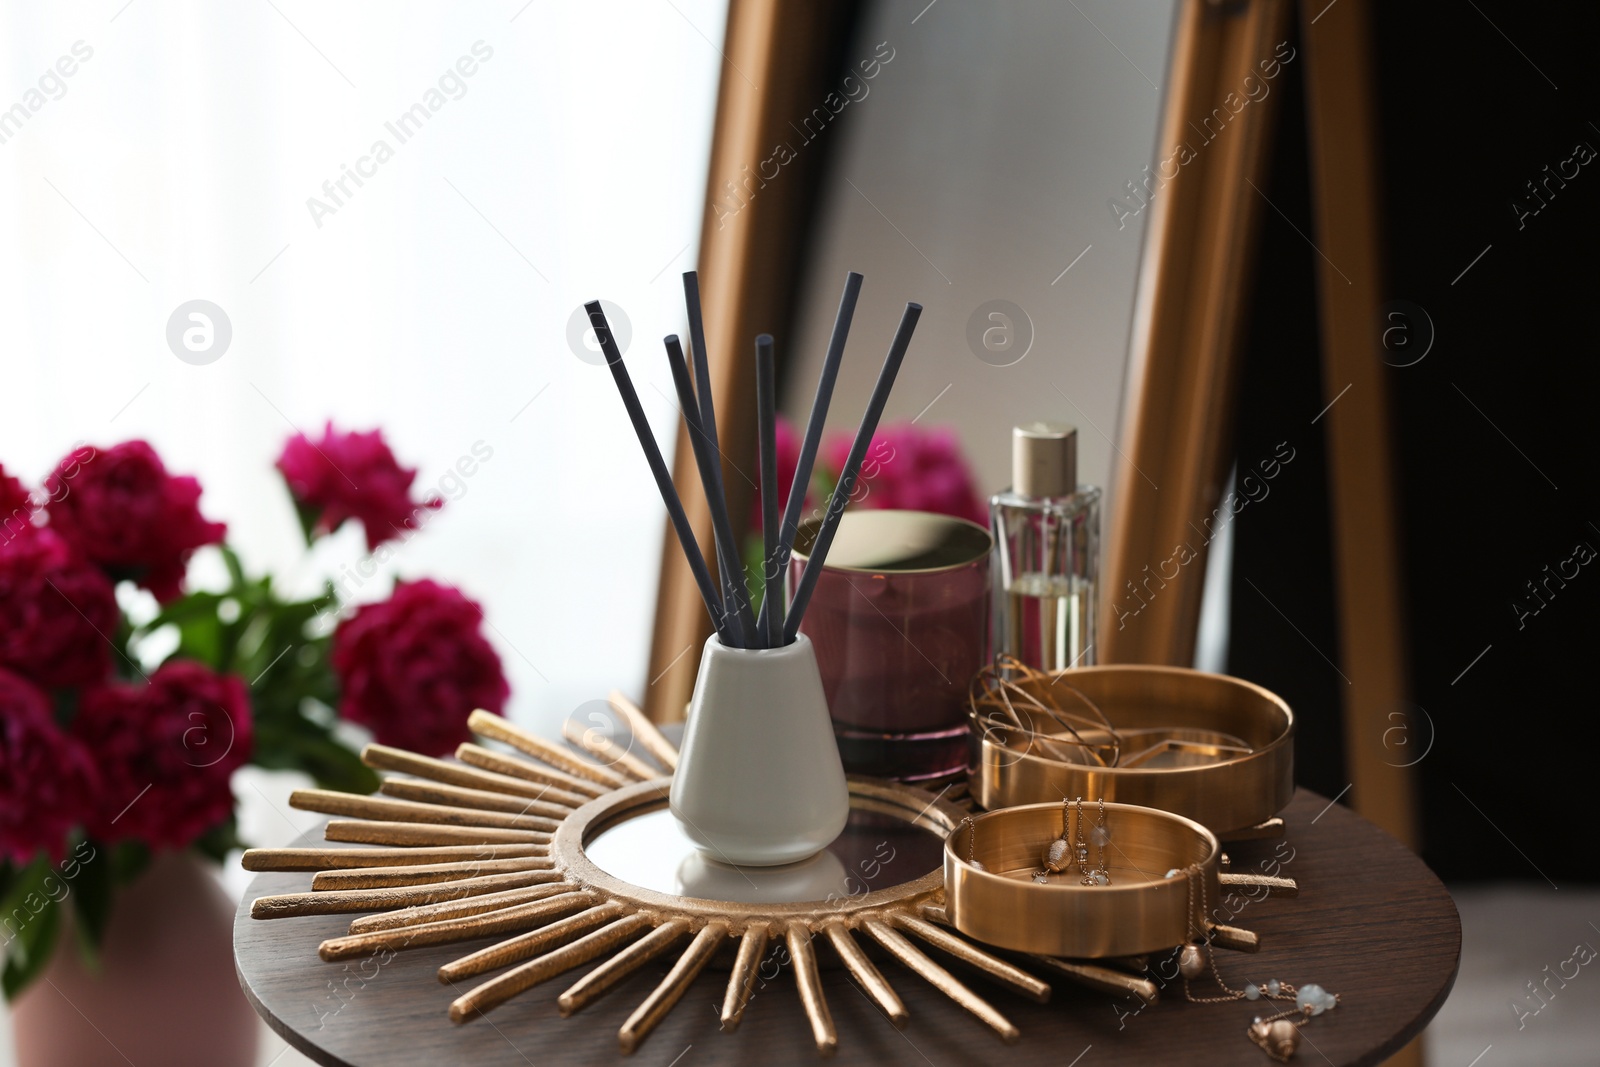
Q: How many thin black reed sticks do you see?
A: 6